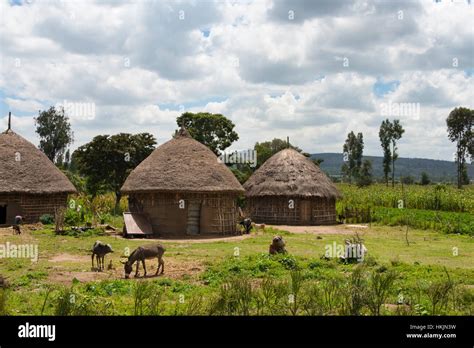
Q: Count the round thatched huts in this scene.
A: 3